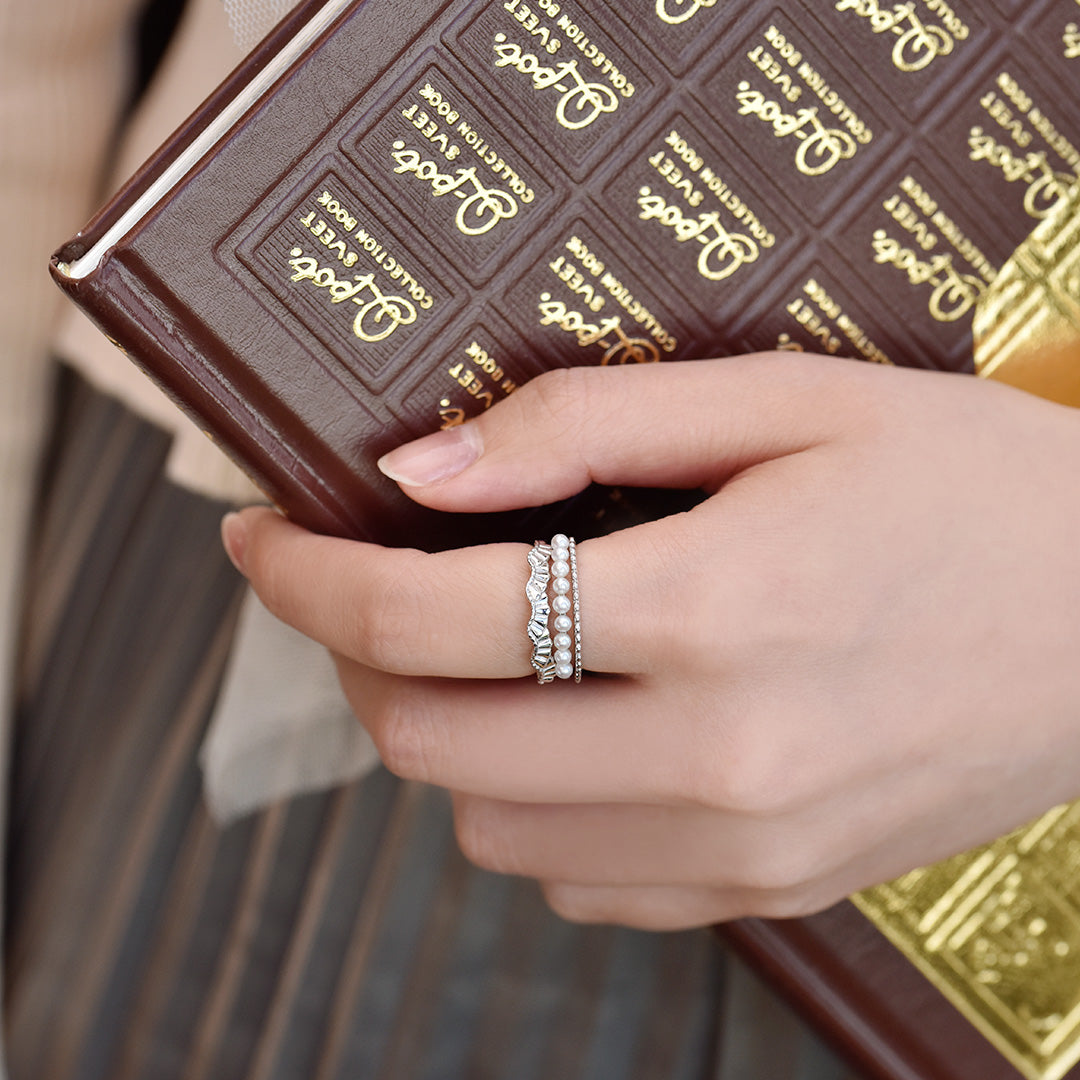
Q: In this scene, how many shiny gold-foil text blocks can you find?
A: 13